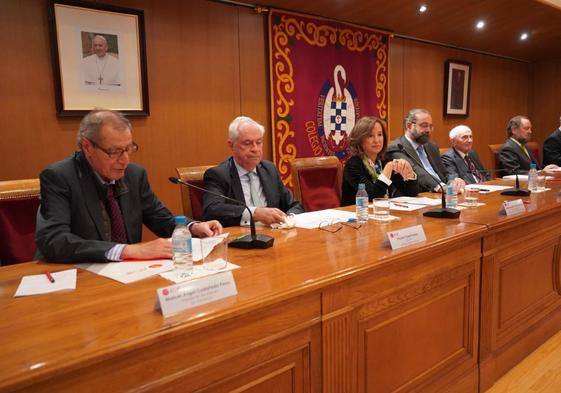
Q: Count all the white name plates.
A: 3